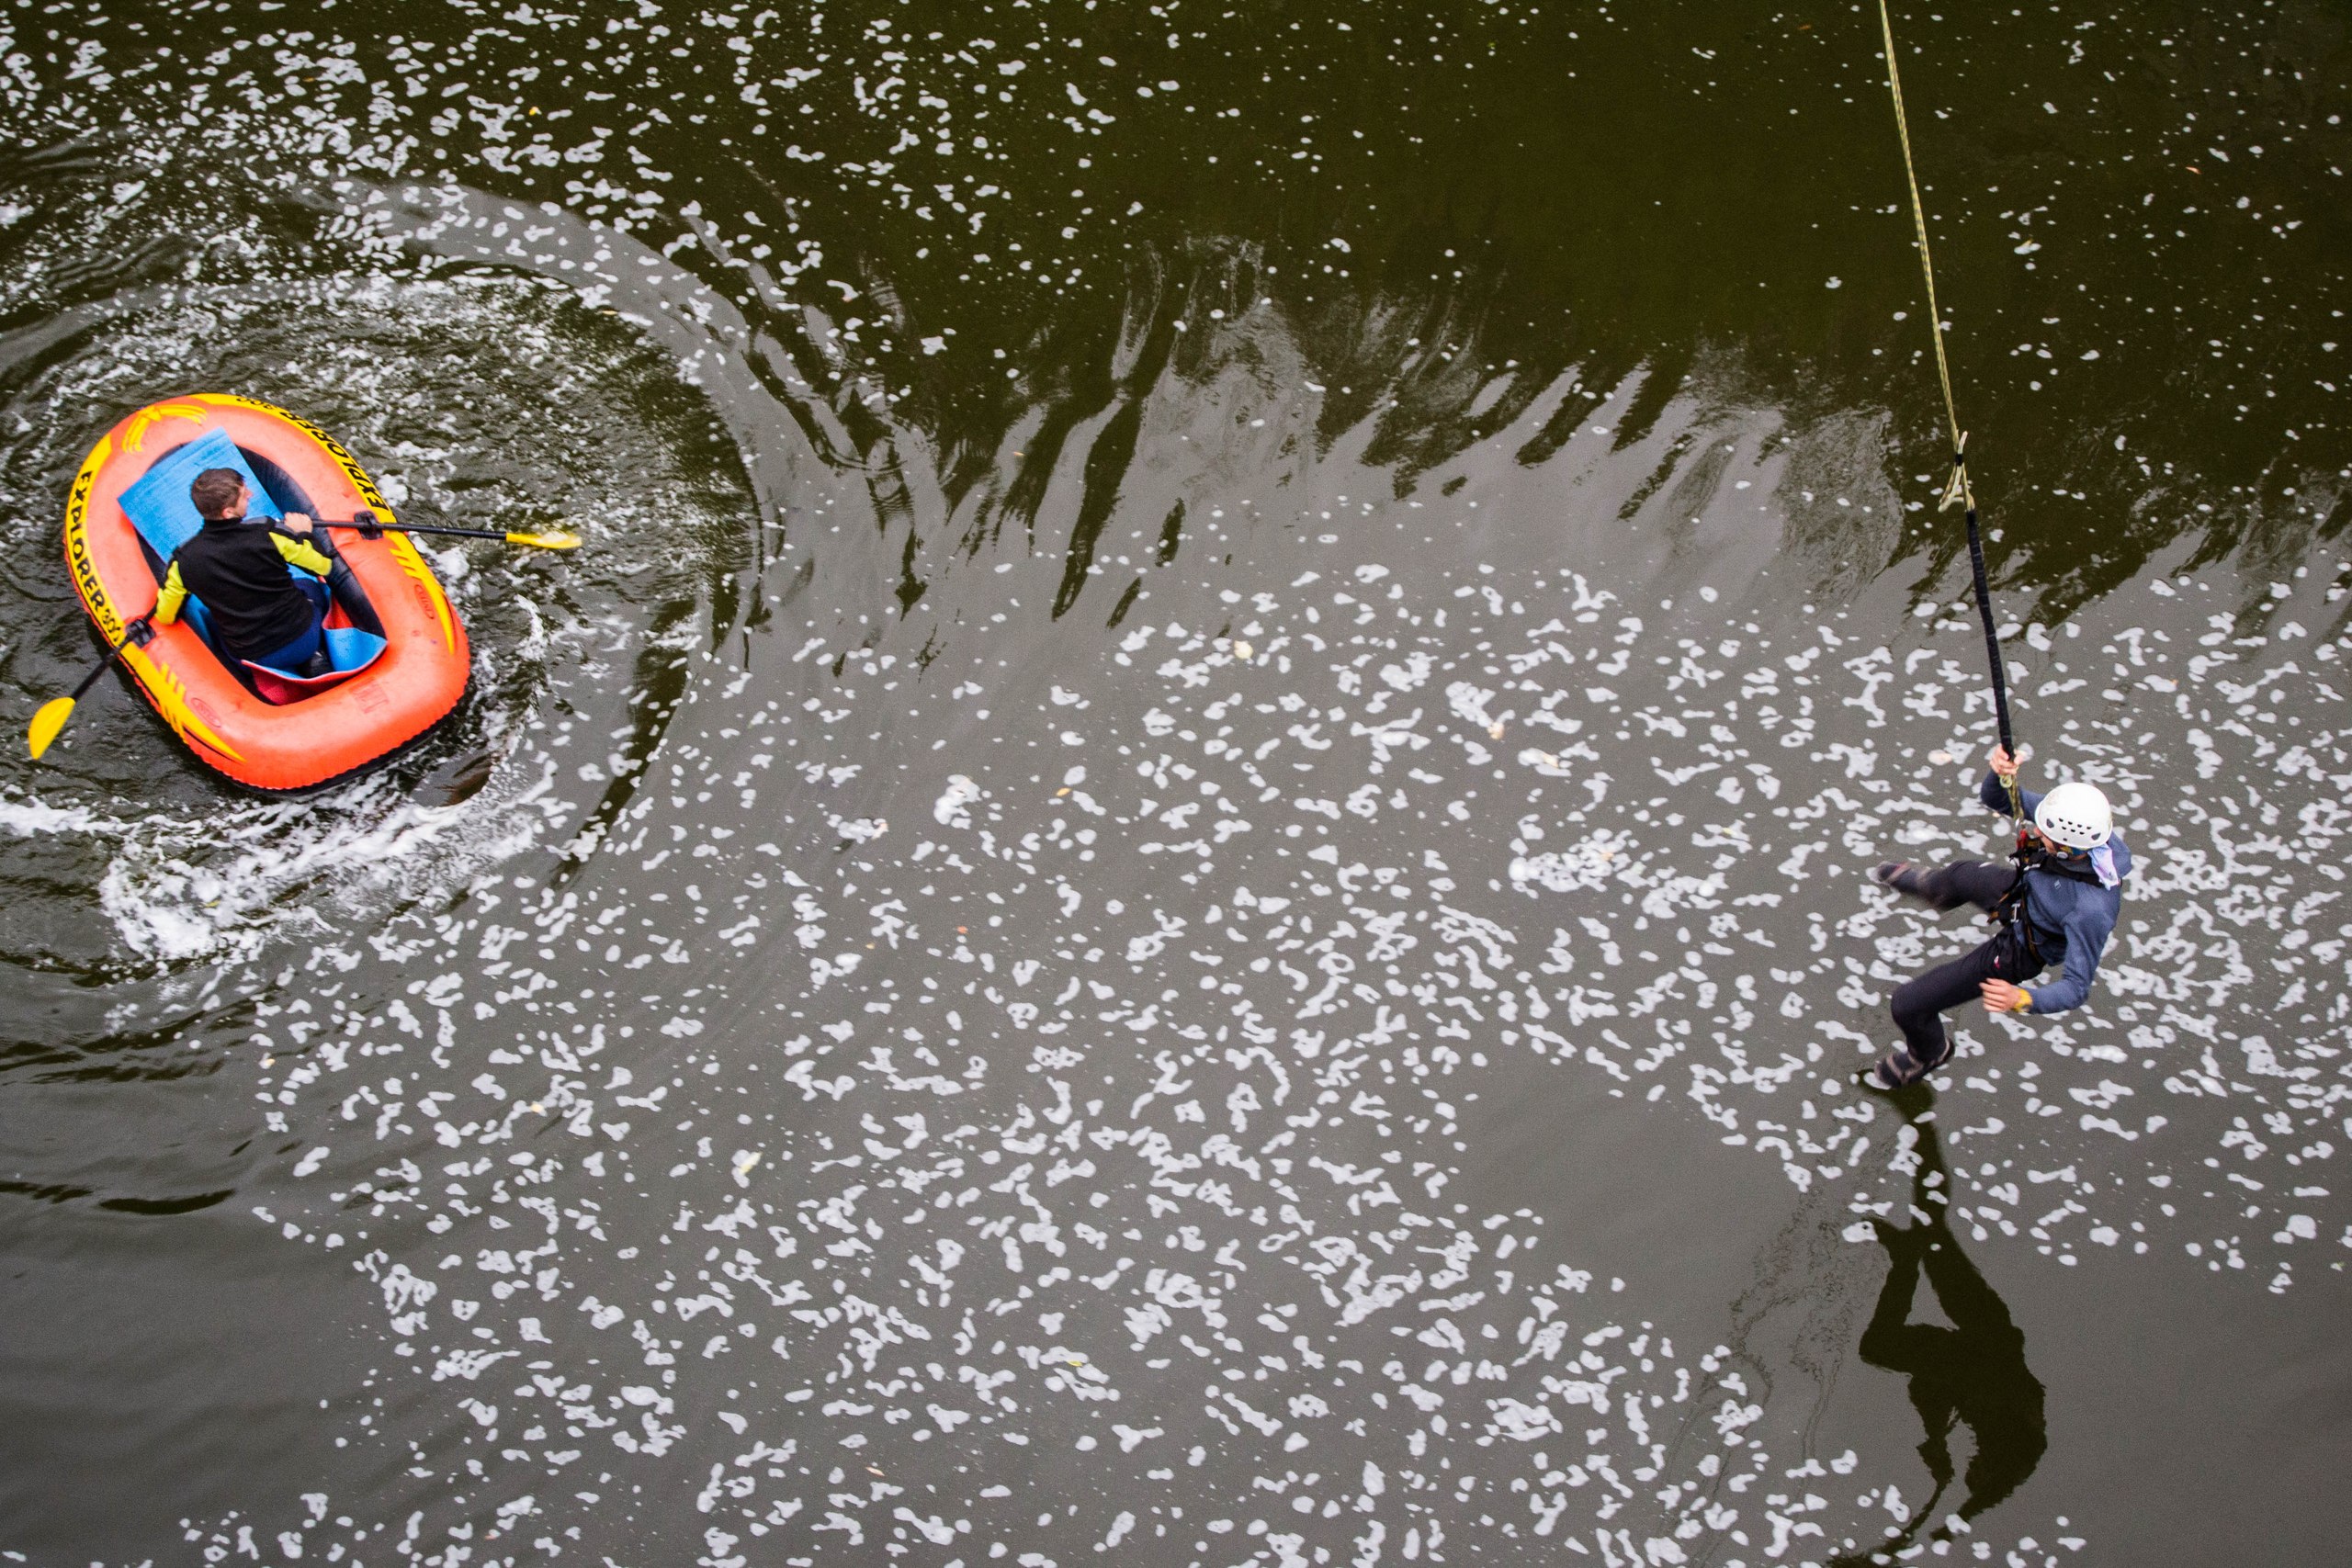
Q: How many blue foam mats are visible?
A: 1